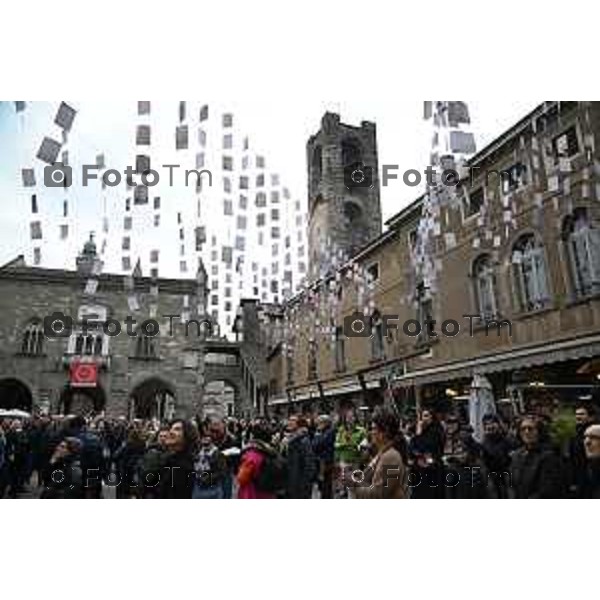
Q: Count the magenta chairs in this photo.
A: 0